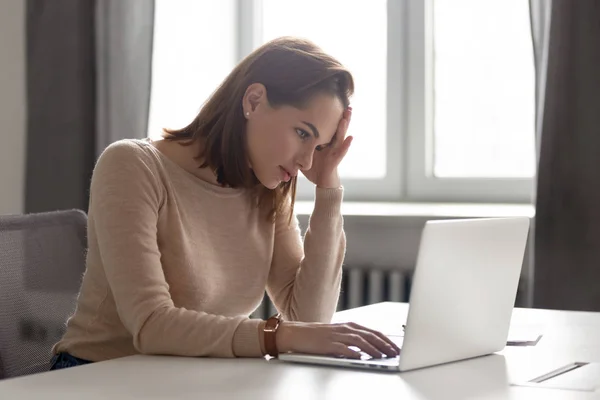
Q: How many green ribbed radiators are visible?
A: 0